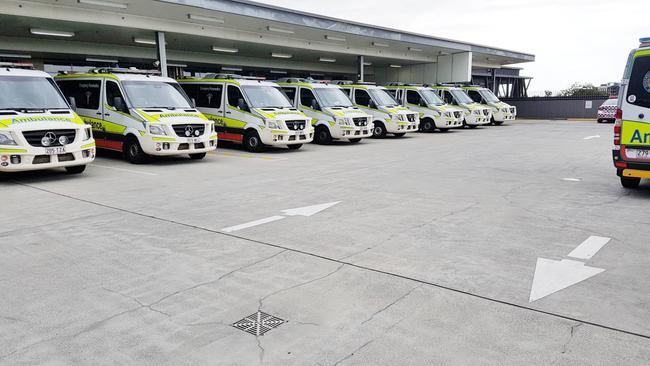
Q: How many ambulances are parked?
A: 9